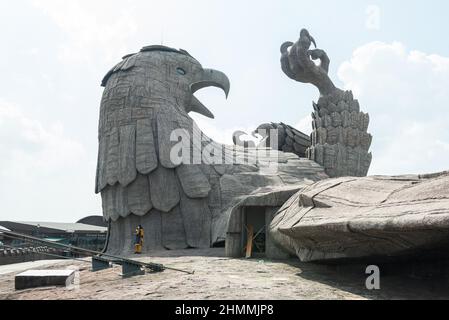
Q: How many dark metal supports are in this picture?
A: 2